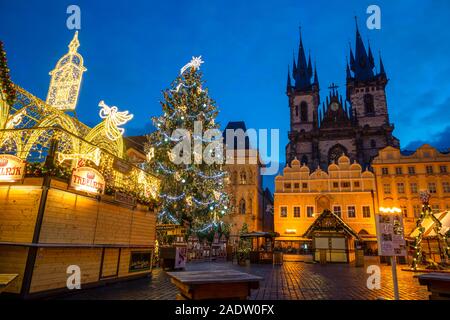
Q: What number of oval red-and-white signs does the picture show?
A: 2